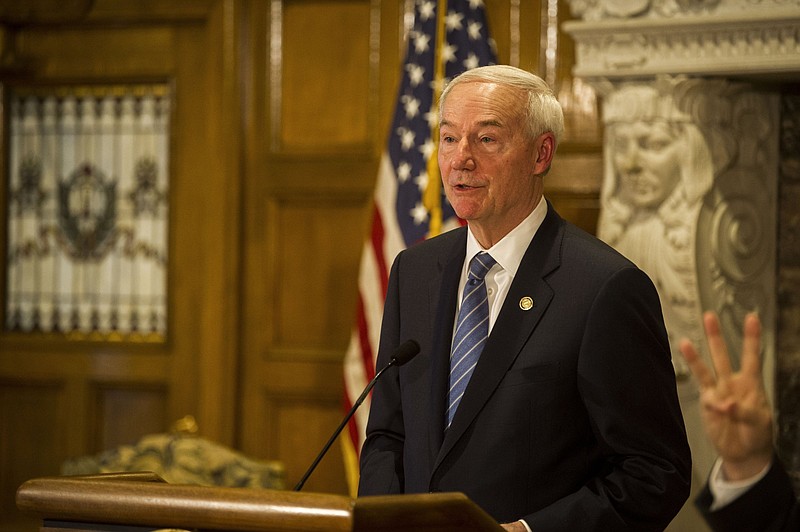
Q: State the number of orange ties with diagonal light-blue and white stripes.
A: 0